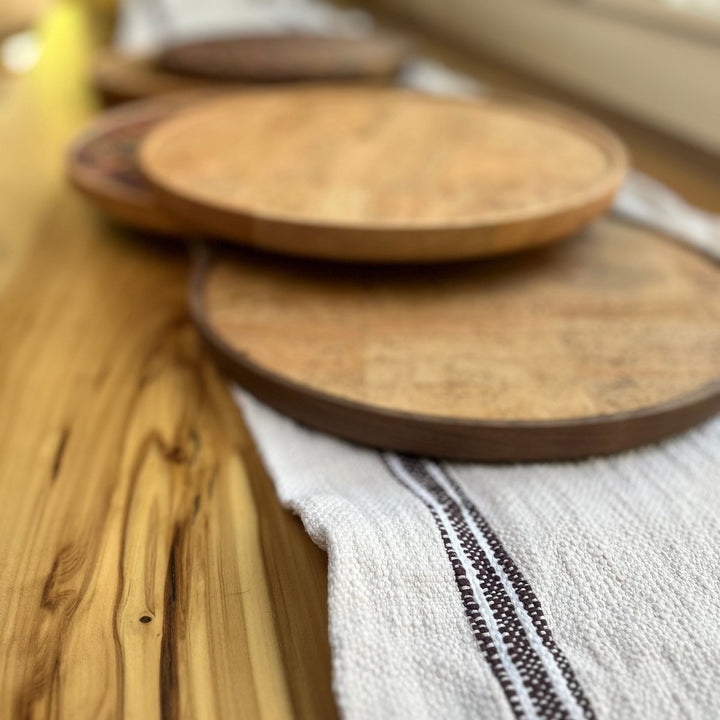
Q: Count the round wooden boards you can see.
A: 5